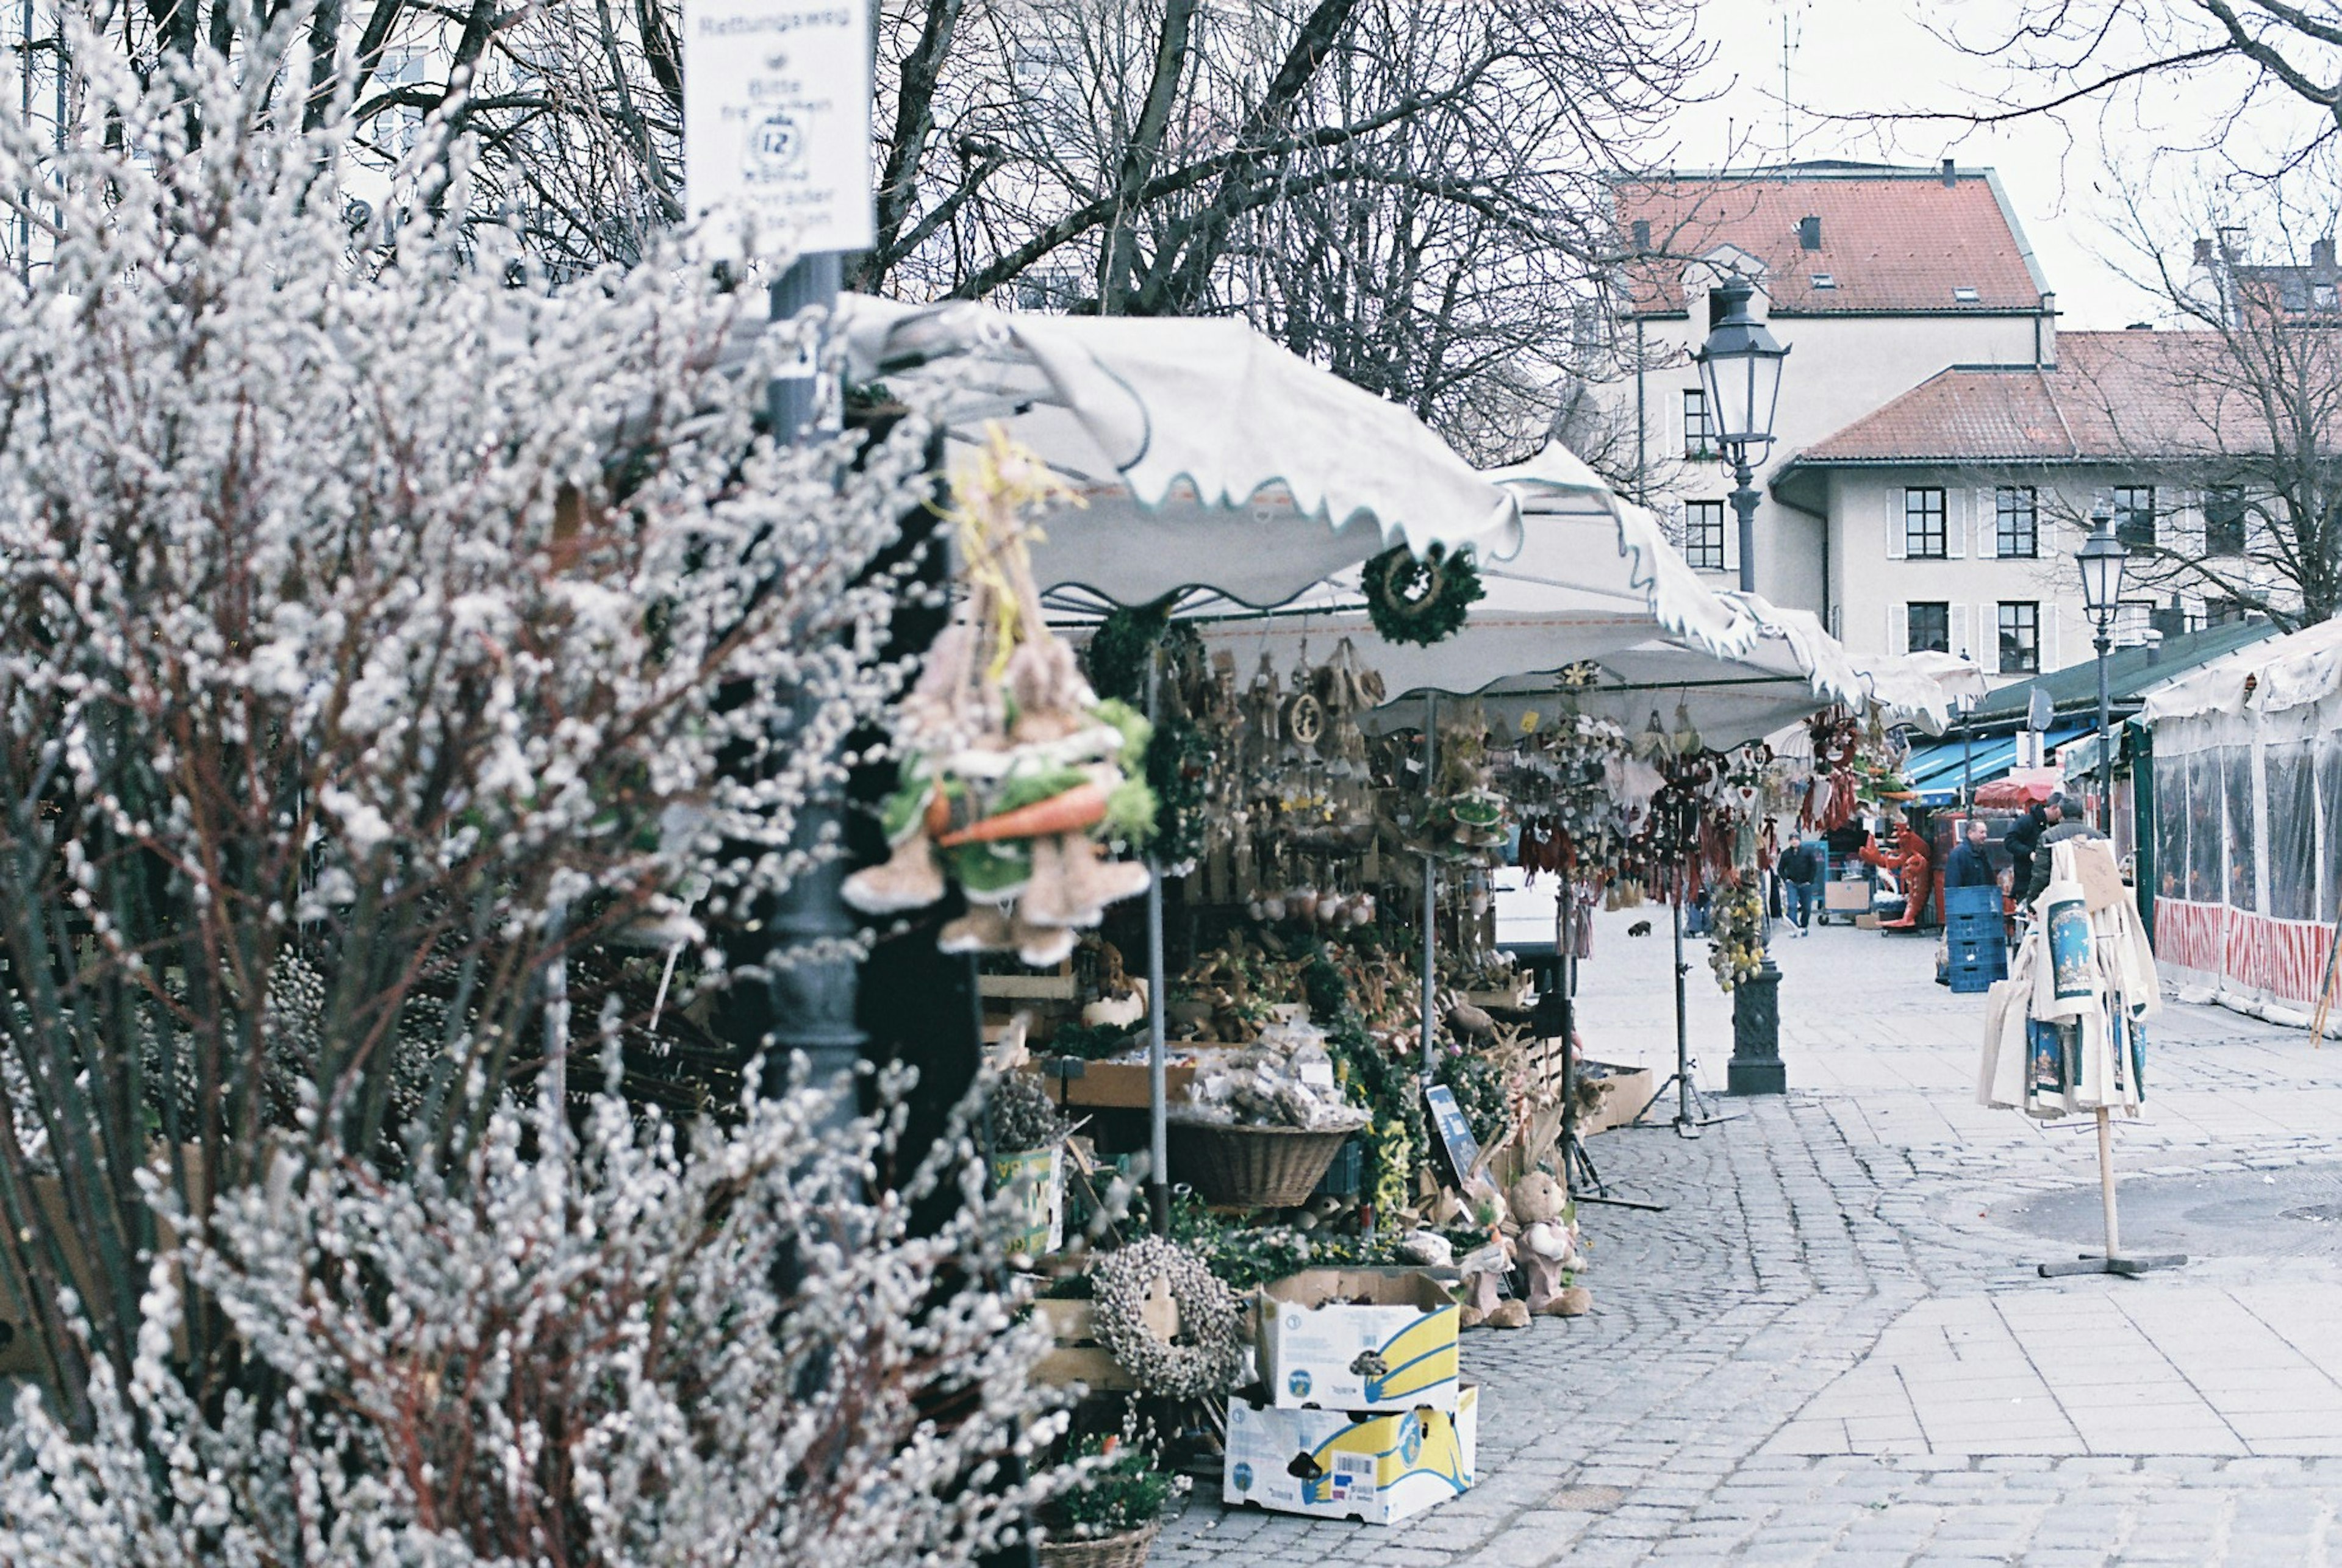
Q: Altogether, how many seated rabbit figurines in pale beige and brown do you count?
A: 2